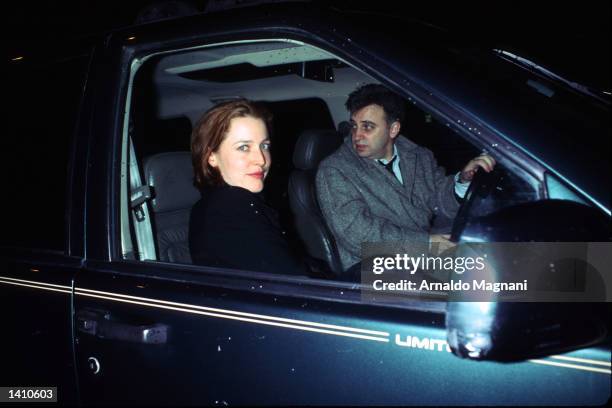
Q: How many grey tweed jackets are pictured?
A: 1